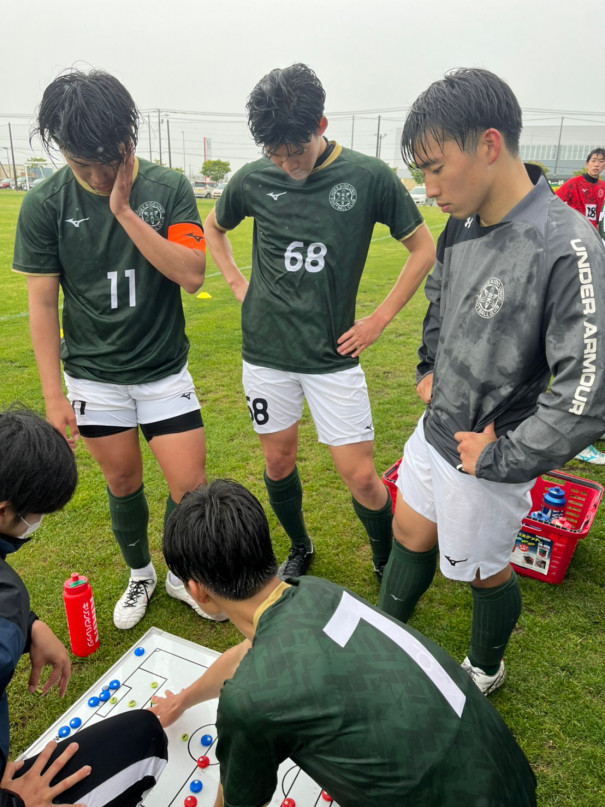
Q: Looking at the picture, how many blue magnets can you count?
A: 8